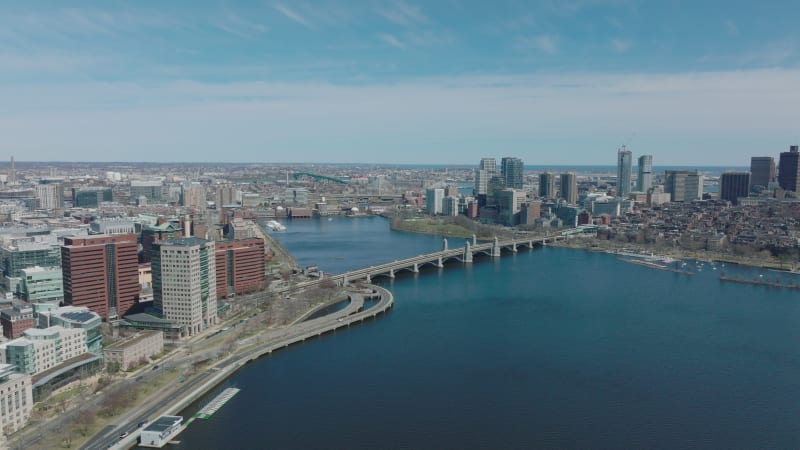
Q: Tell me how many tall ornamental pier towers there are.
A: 4